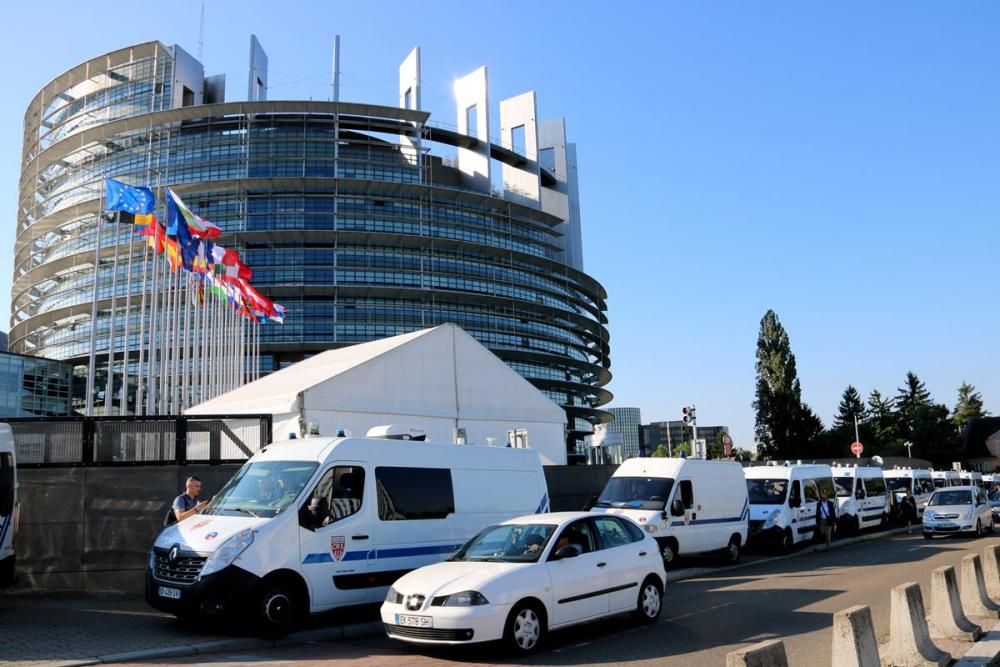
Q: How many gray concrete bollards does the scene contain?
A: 6